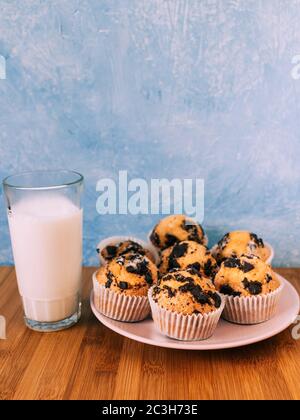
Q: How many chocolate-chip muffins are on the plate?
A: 7